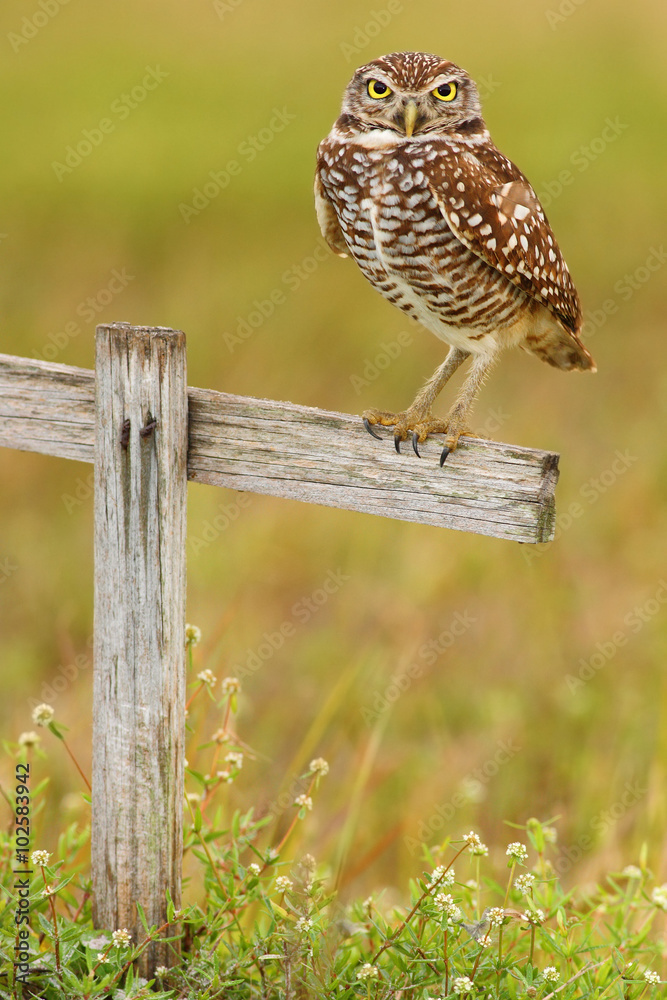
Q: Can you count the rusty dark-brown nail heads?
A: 2